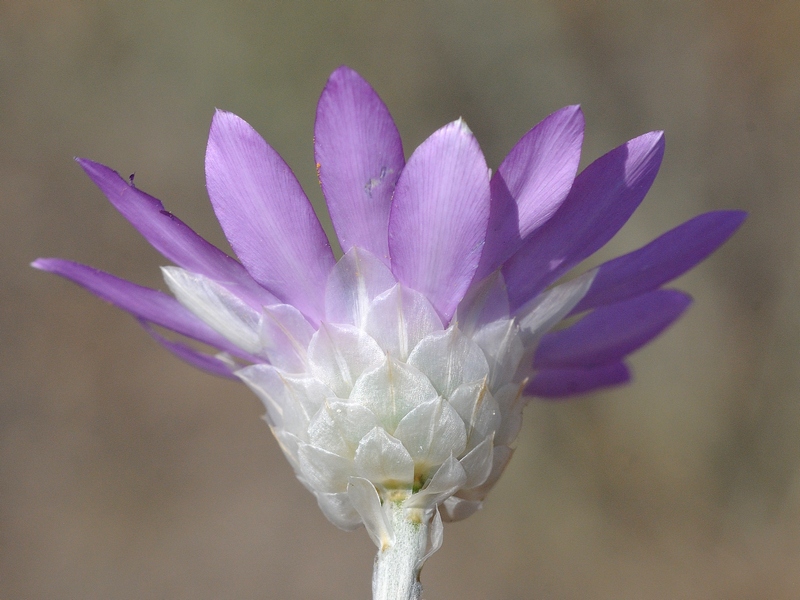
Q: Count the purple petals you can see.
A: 11